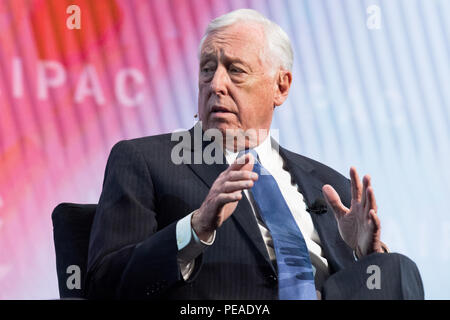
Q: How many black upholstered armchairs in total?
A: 1